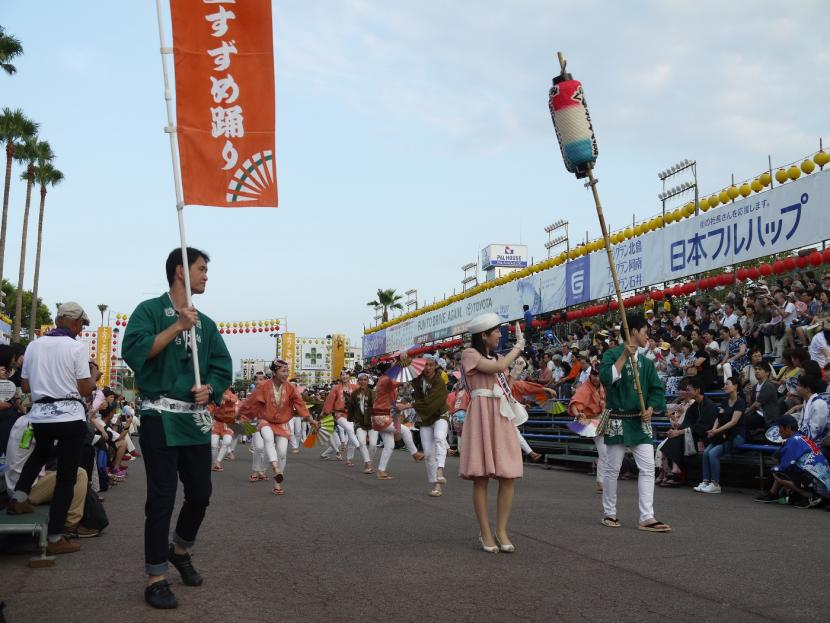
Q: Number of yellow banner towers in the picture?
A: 3